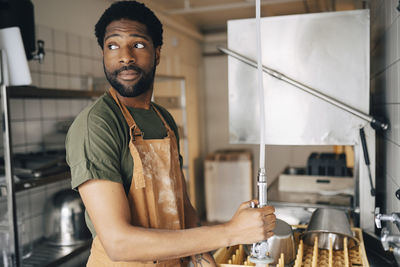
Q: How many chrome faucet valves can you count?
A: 2